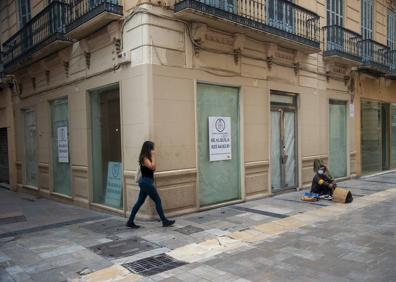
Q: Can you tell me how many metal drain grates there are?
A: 1